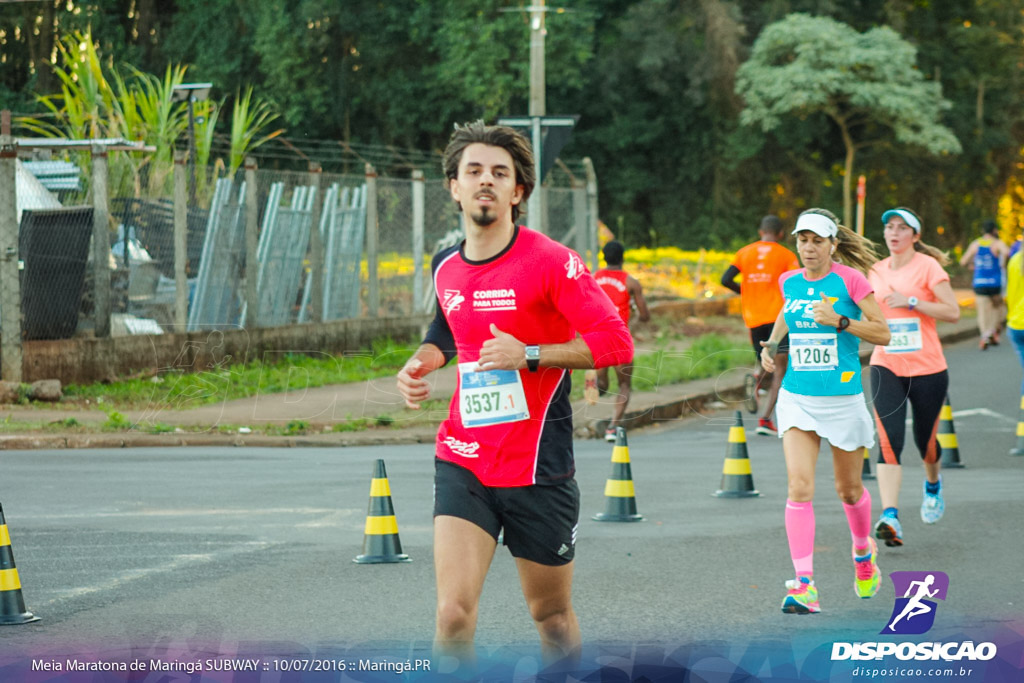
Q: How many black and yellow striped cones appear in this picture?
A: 7